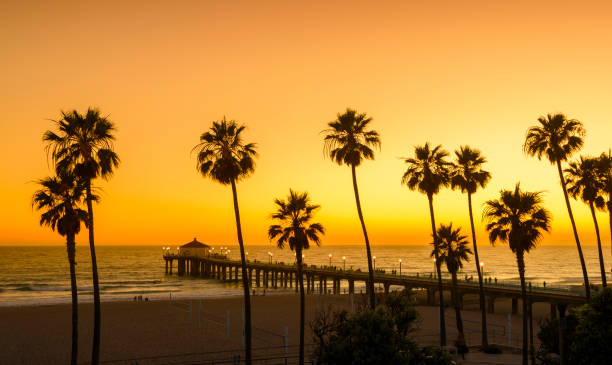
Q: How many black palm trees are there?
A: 12